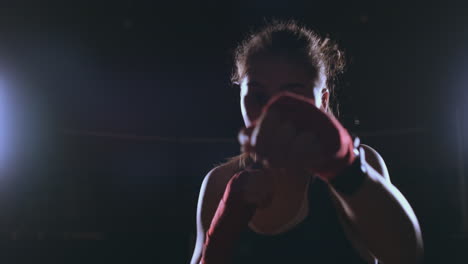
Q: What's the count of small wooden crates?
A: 0